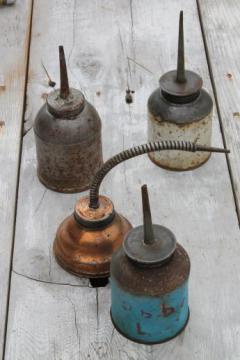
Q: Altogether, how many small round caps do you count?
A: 4